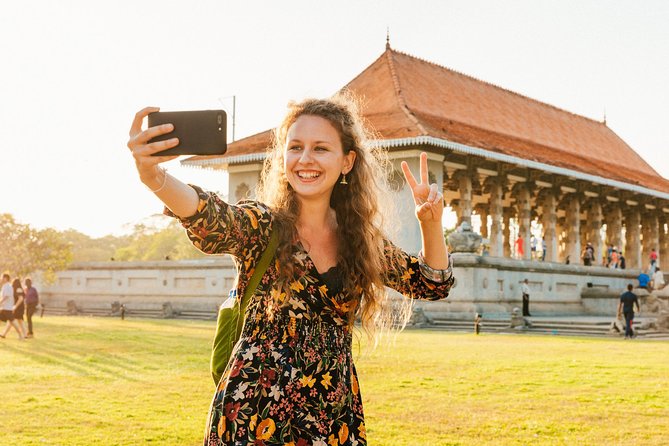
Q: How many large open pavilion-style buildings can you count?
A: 1